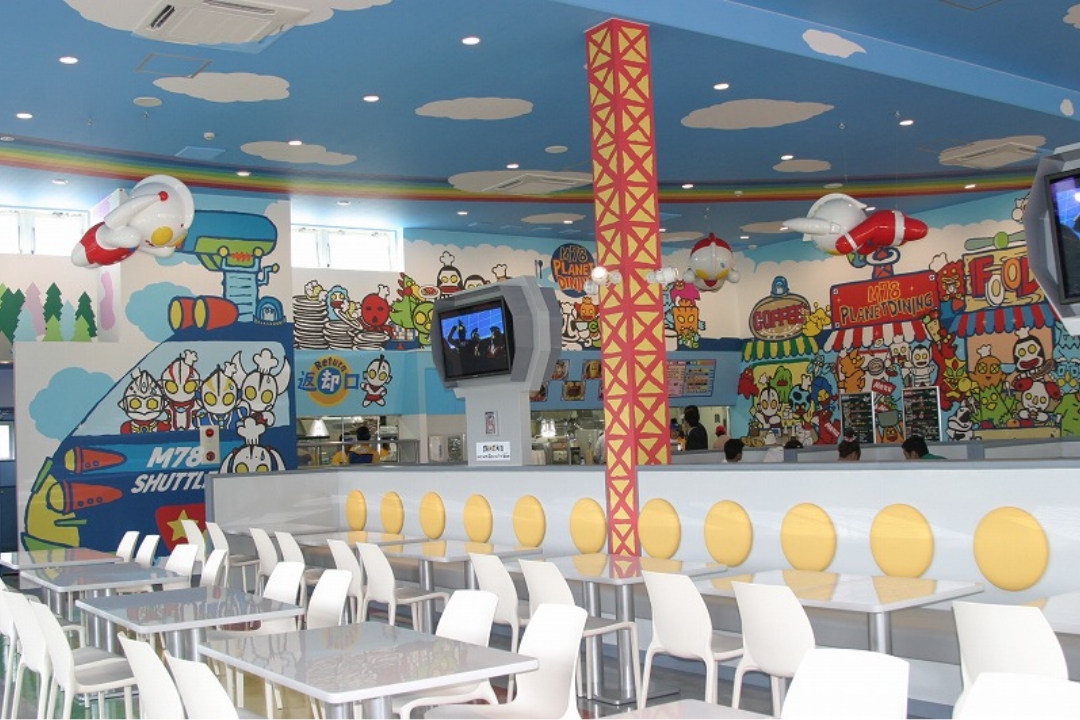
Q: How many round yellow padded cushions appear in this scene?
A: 11